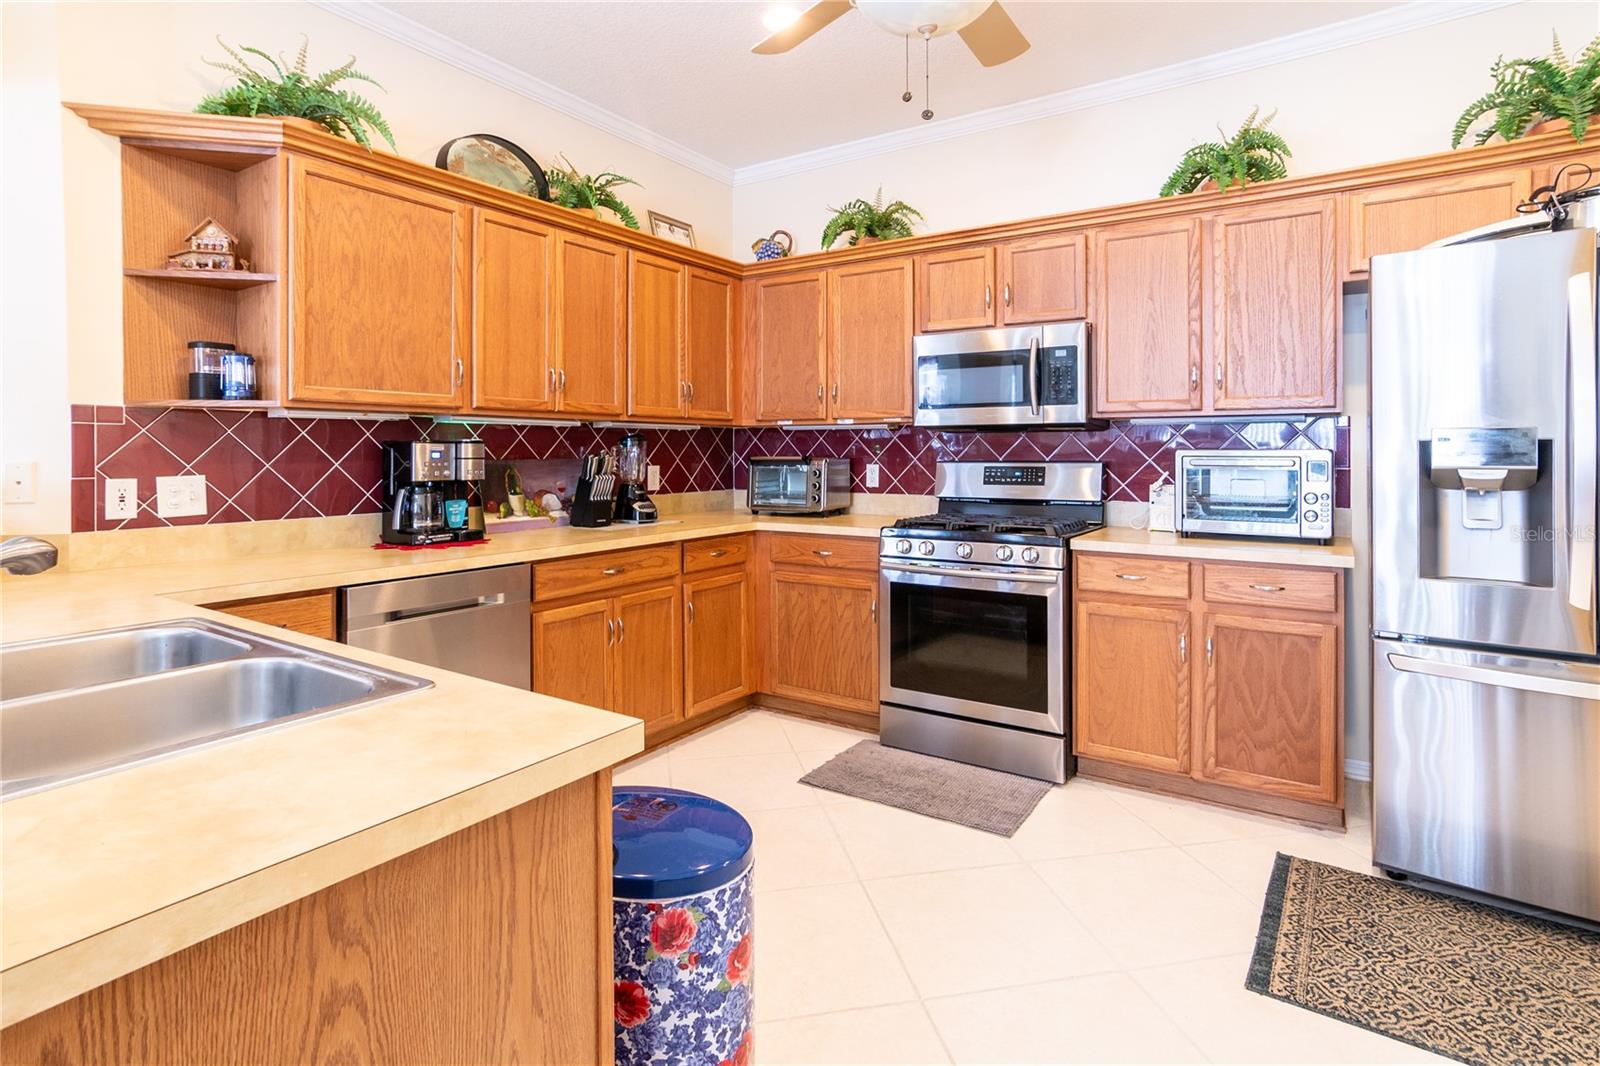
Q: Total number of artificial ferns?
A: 5